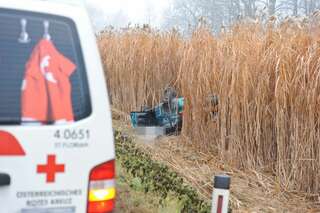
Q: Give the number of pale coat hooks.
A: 2